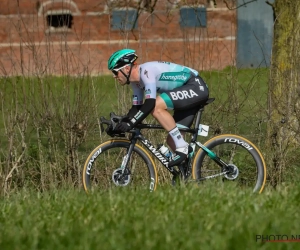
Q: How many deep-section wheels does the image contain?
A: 2